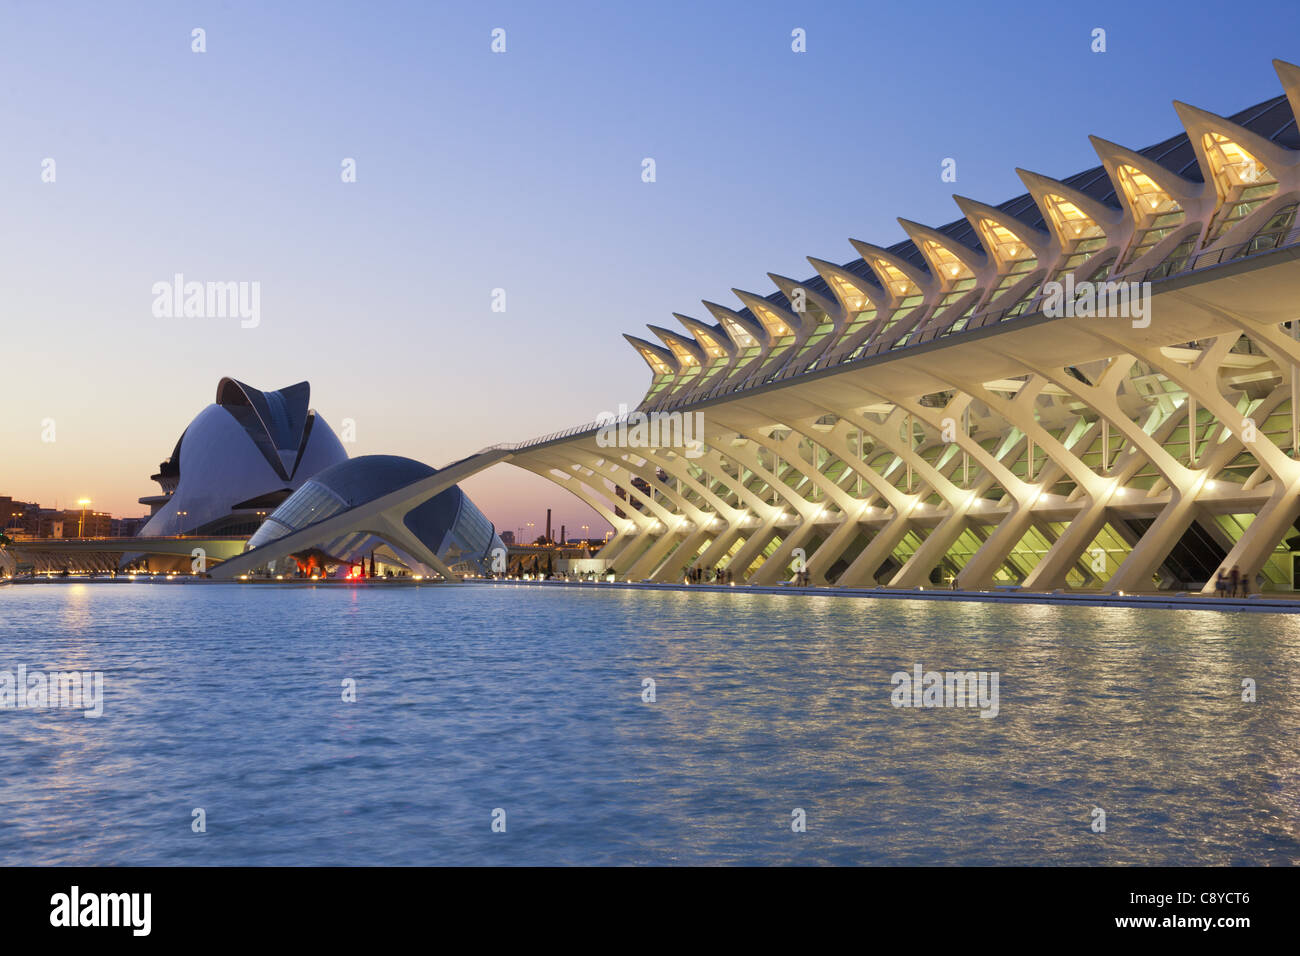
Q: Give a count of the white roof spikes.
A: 14